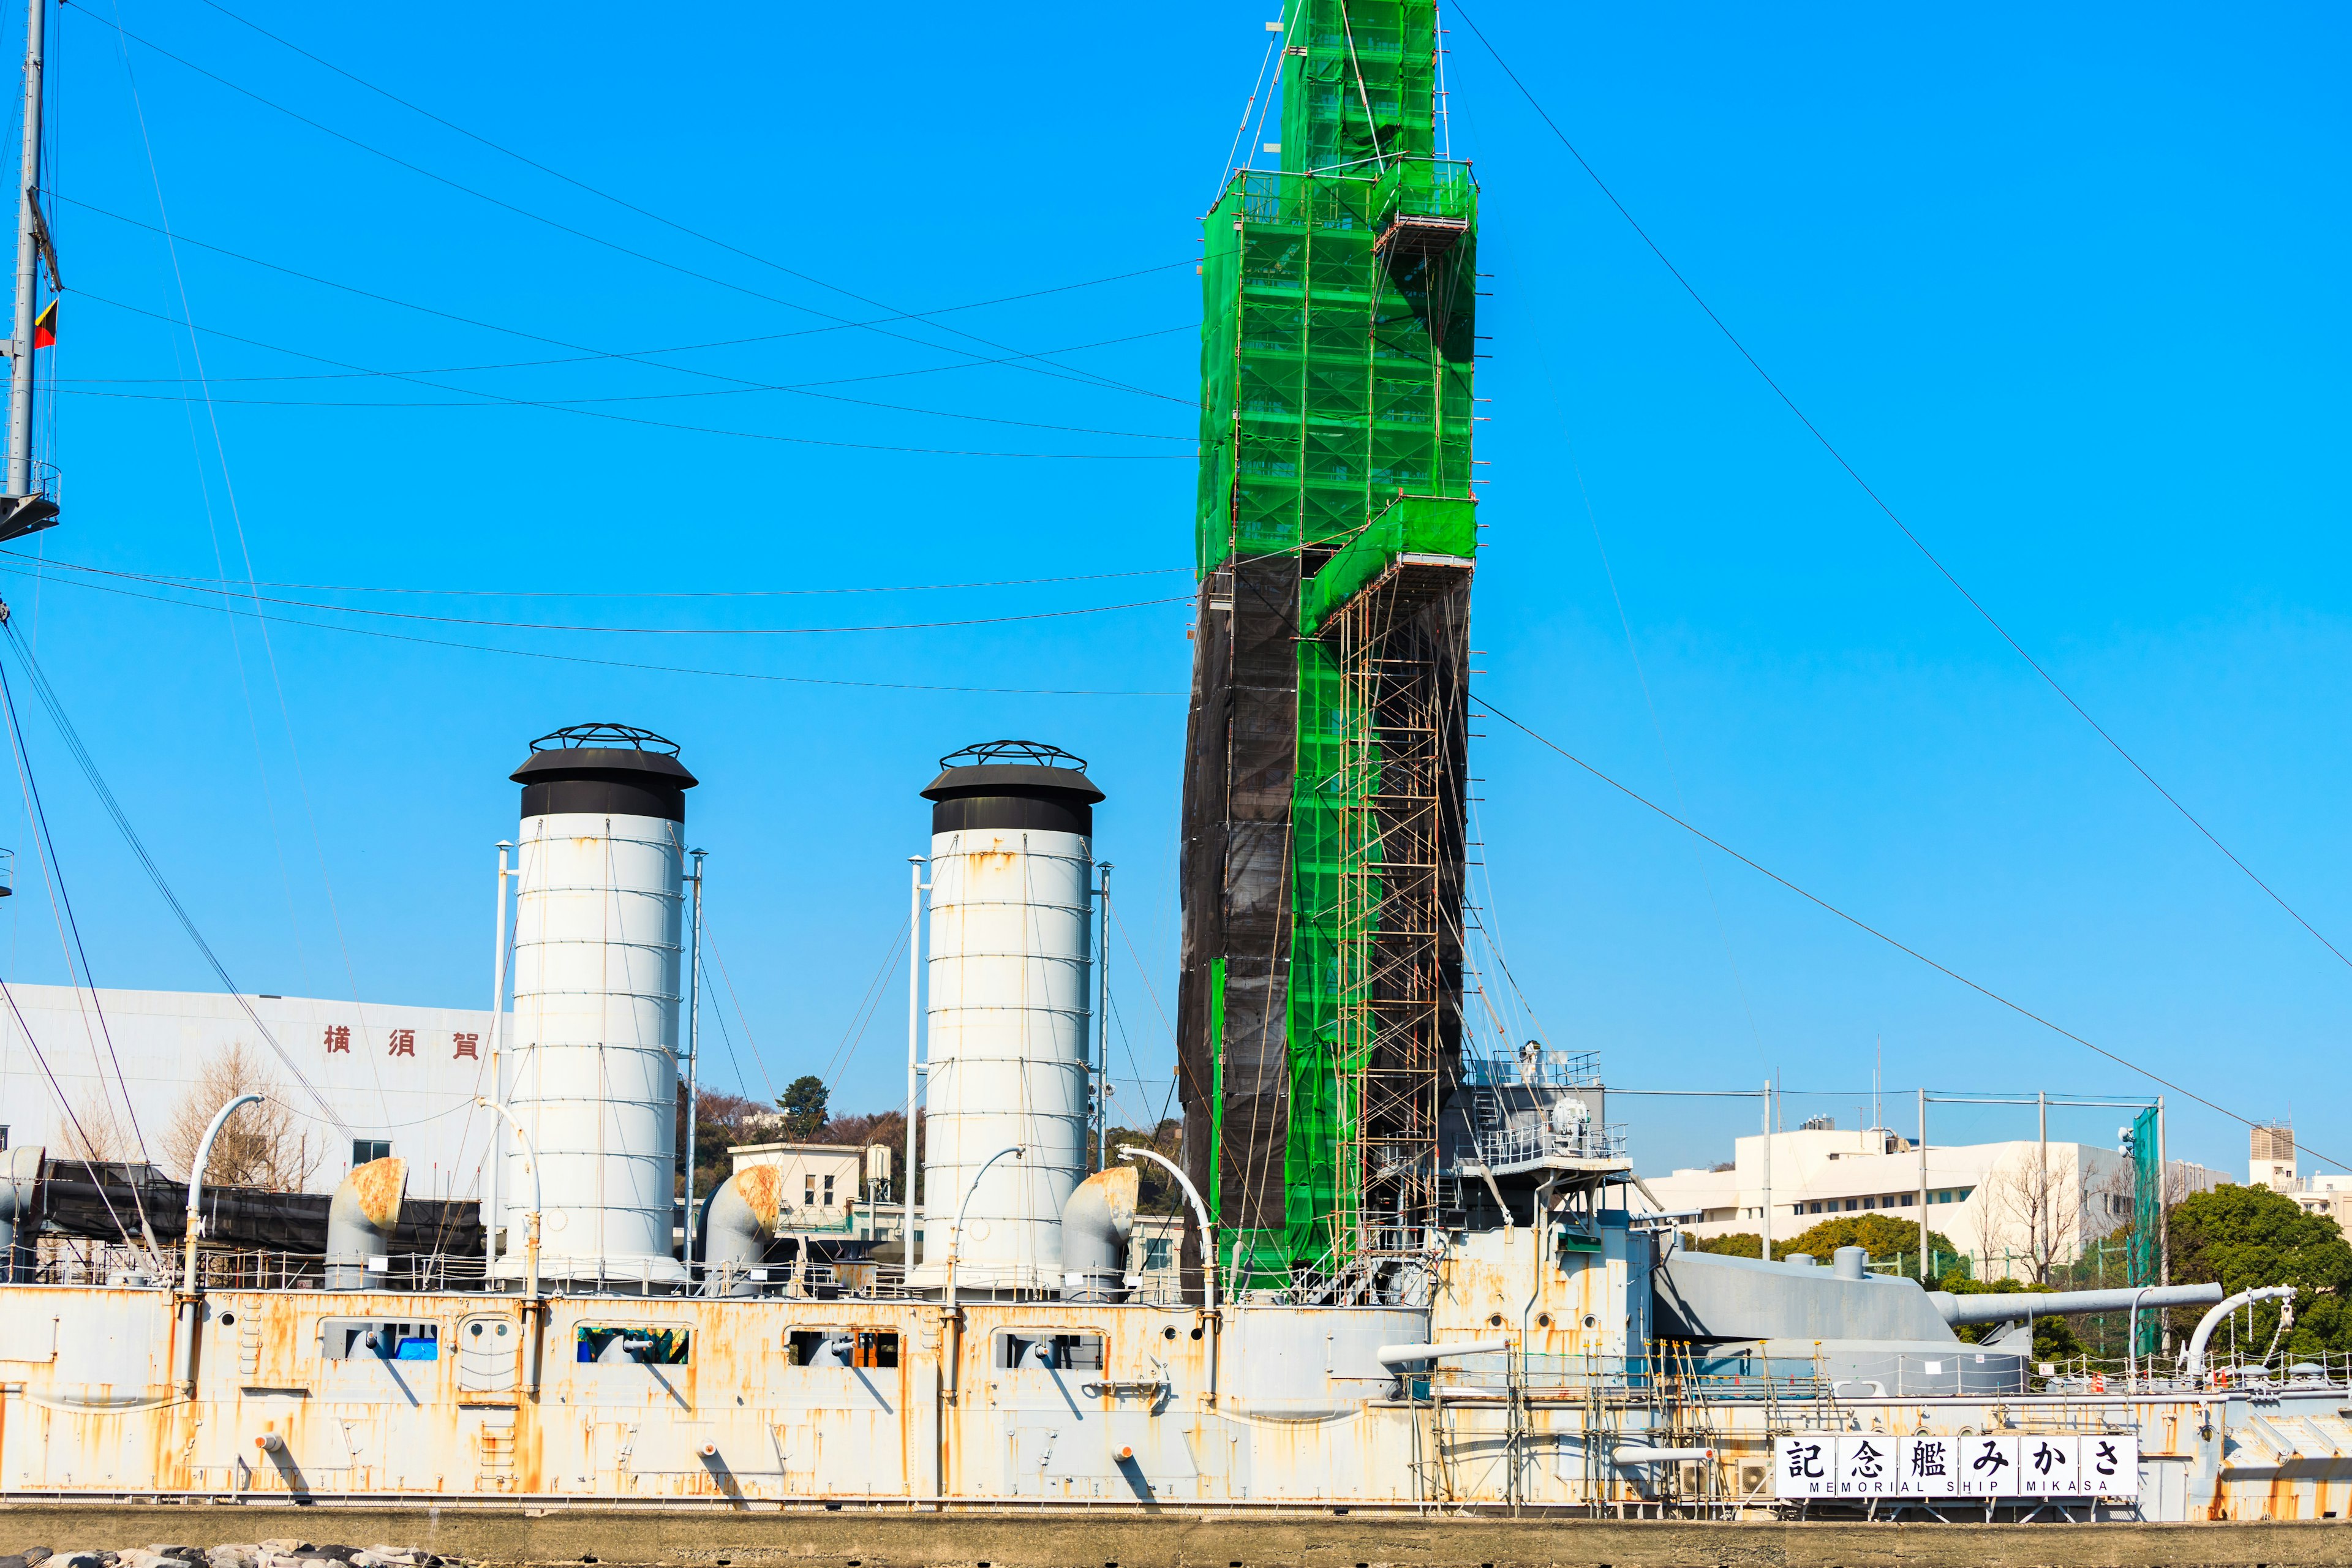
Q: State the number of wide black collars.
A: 2